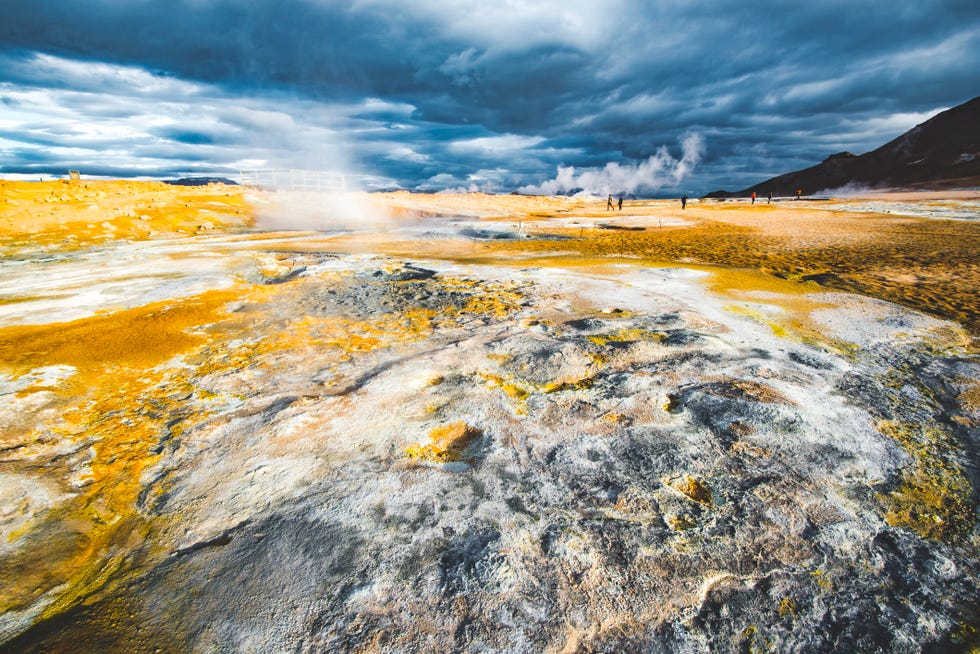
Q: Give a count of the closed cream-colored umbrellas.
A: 0